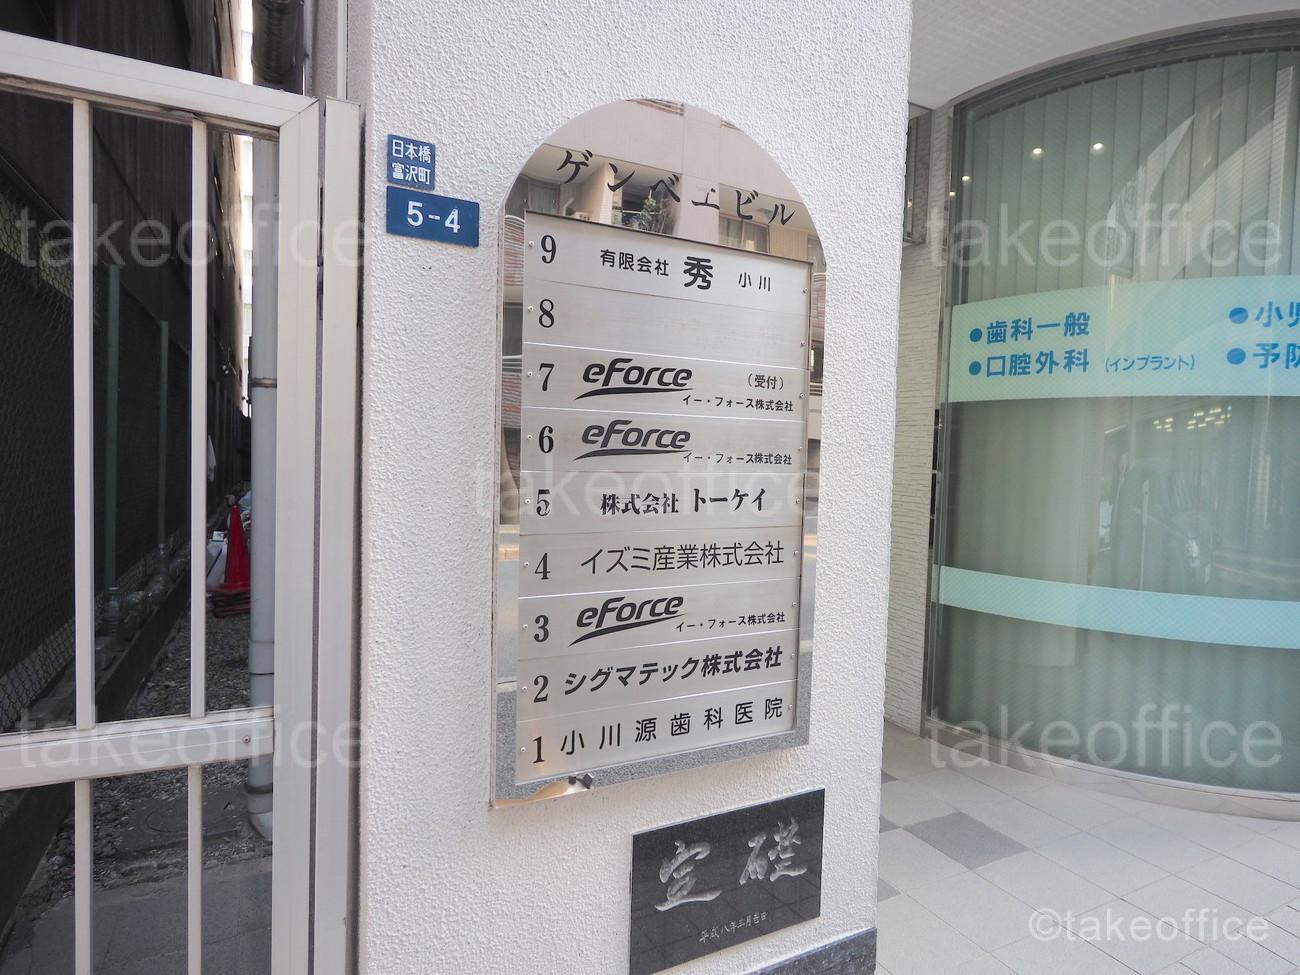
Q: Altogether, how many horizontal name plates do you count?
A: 9